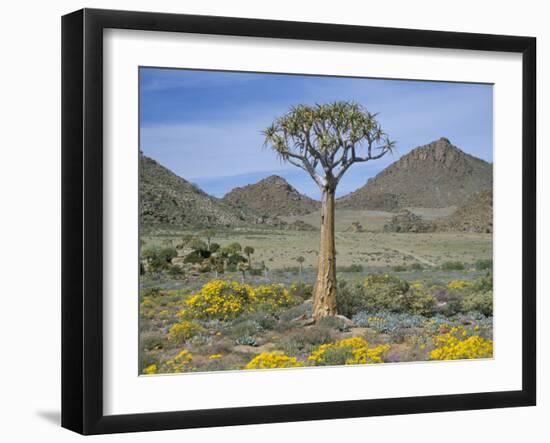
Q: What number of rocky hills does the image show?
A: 3